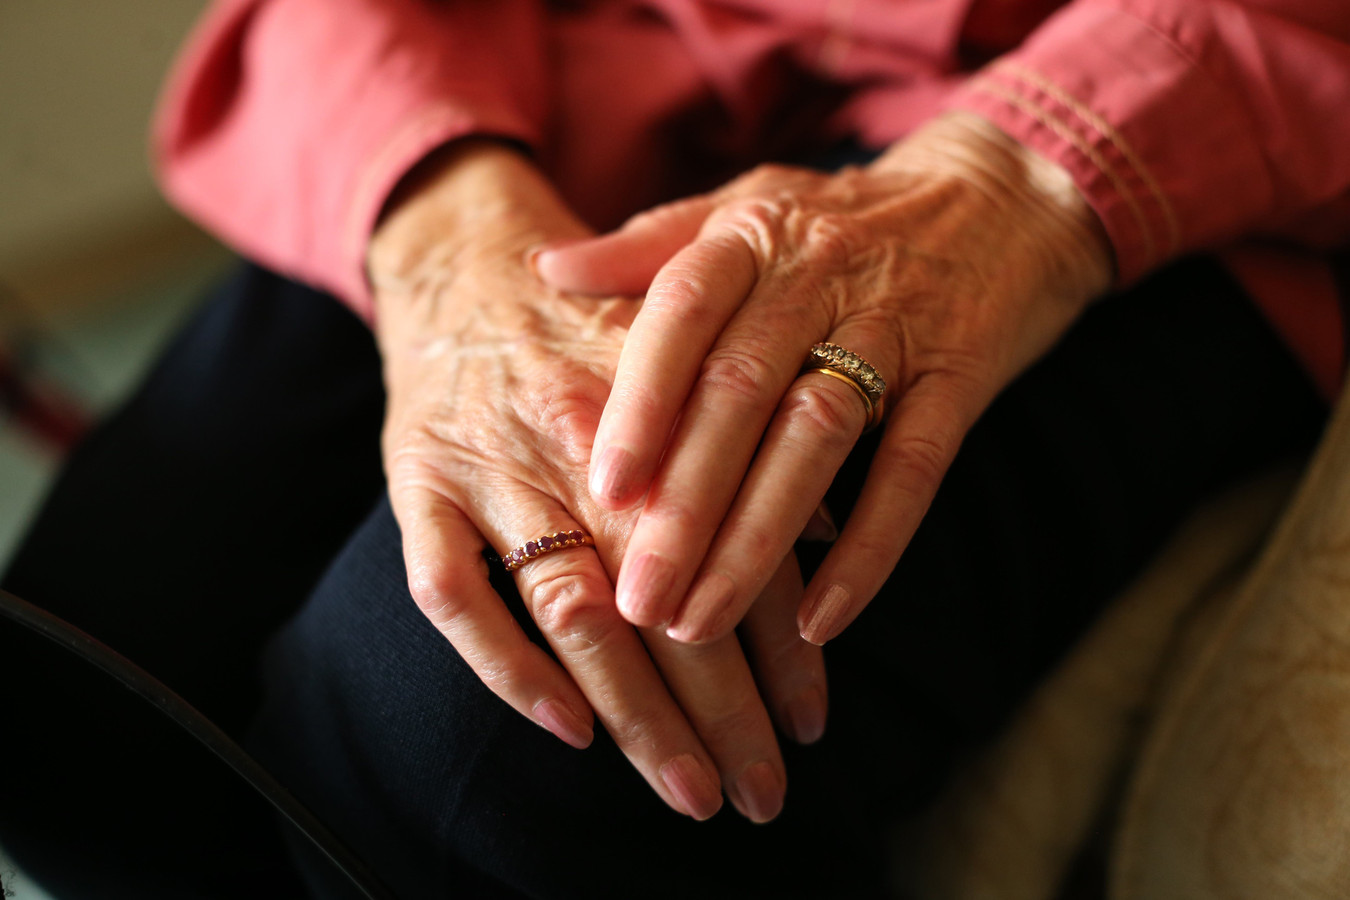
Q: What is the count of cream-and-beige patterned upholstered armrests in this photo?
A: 1